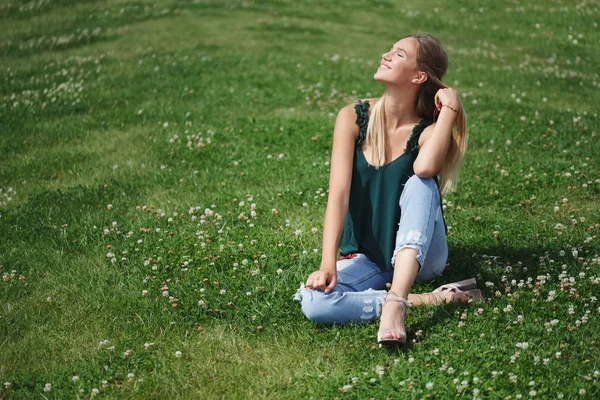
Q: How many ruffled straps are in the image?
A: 2